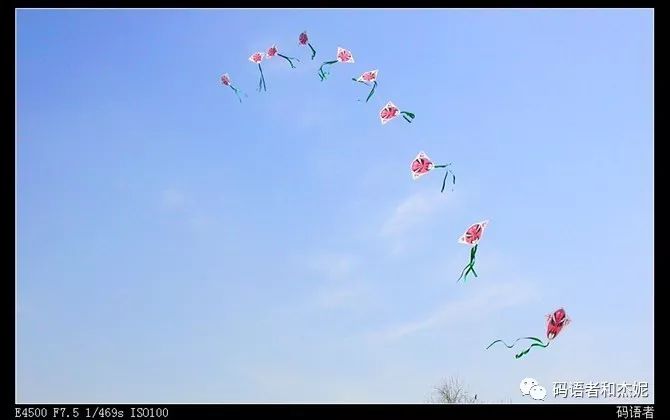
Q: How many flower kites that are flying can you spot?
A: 10